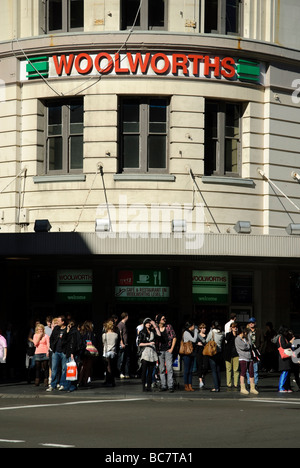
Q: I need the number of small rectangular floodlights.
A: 5